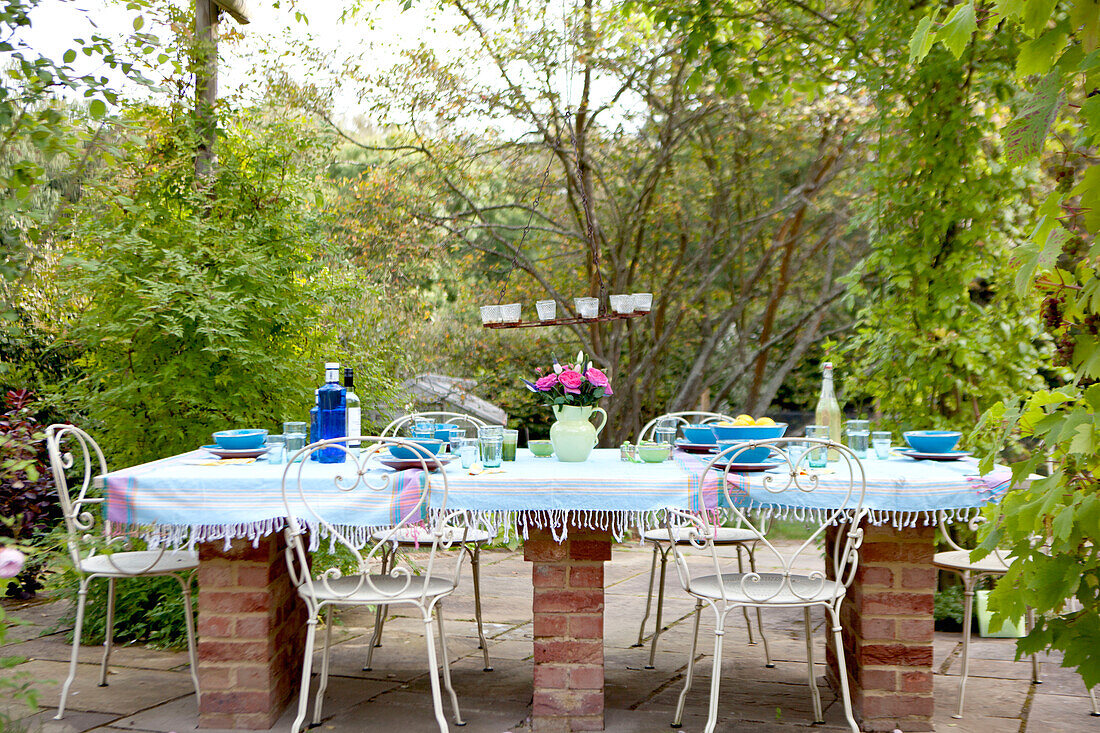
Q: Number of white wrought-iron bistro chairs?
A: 6